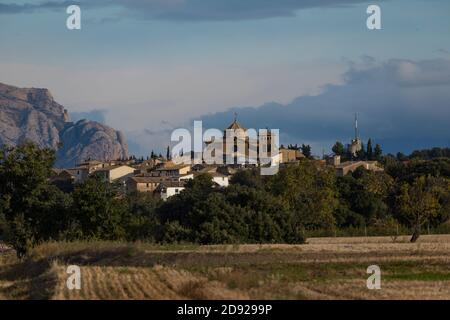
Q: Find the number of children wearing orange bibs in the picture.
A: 0